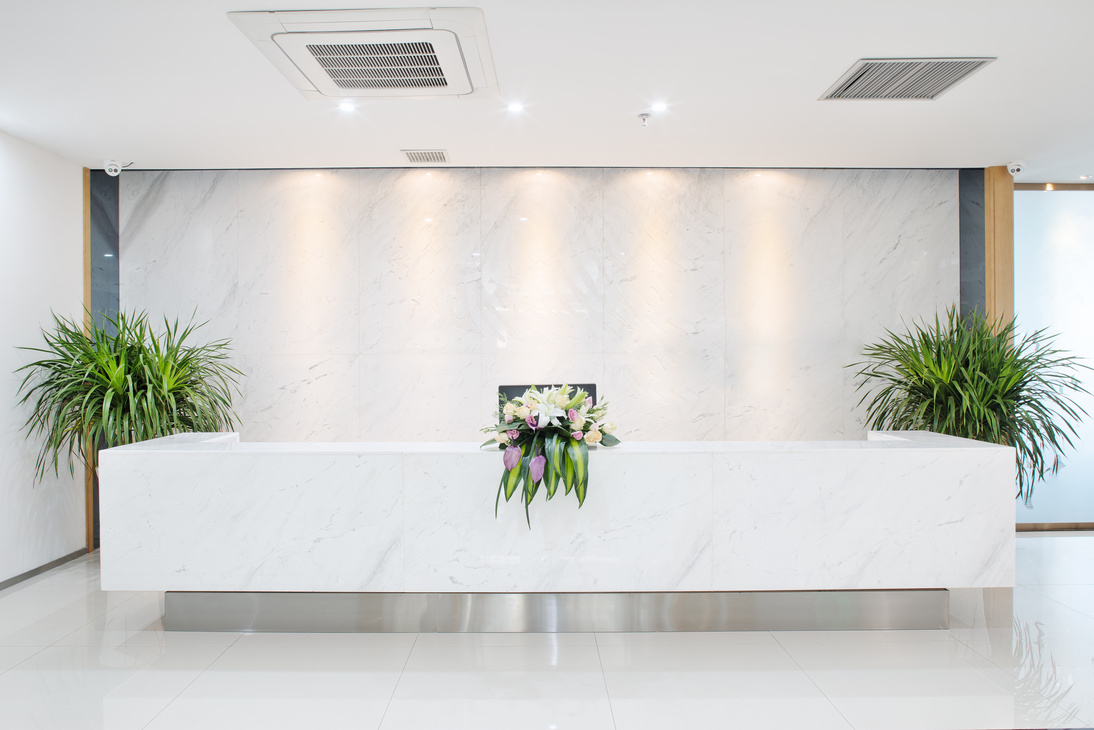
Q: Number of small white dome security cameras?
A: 2